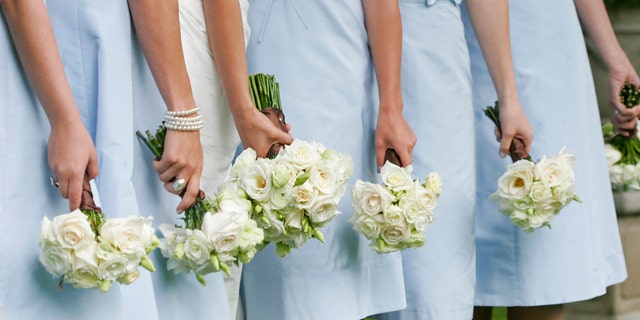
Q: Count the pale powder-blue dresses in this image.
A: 5